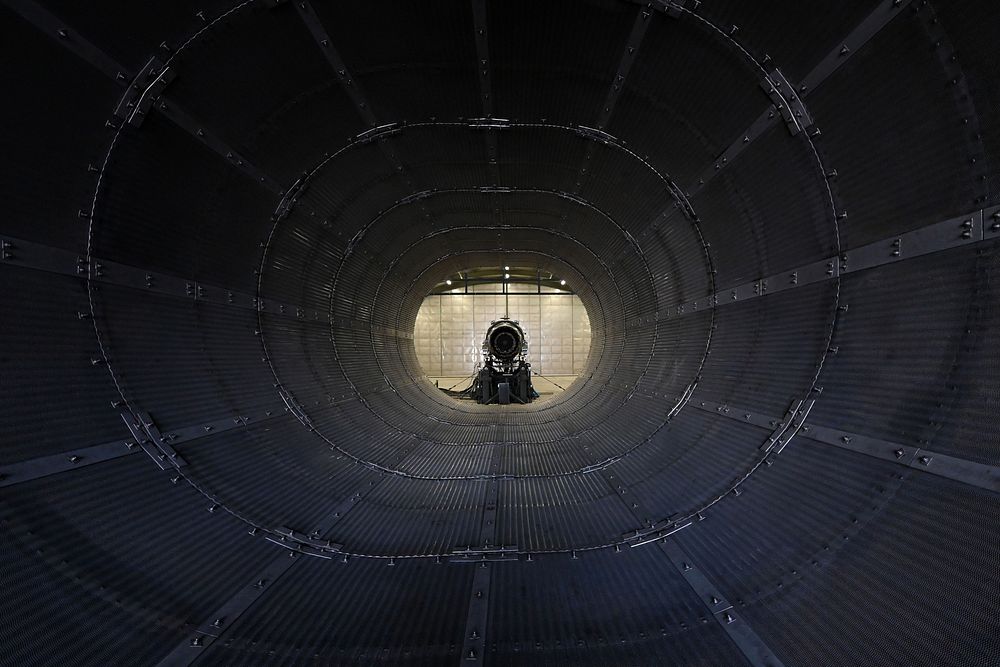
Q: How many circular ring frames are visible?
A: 5